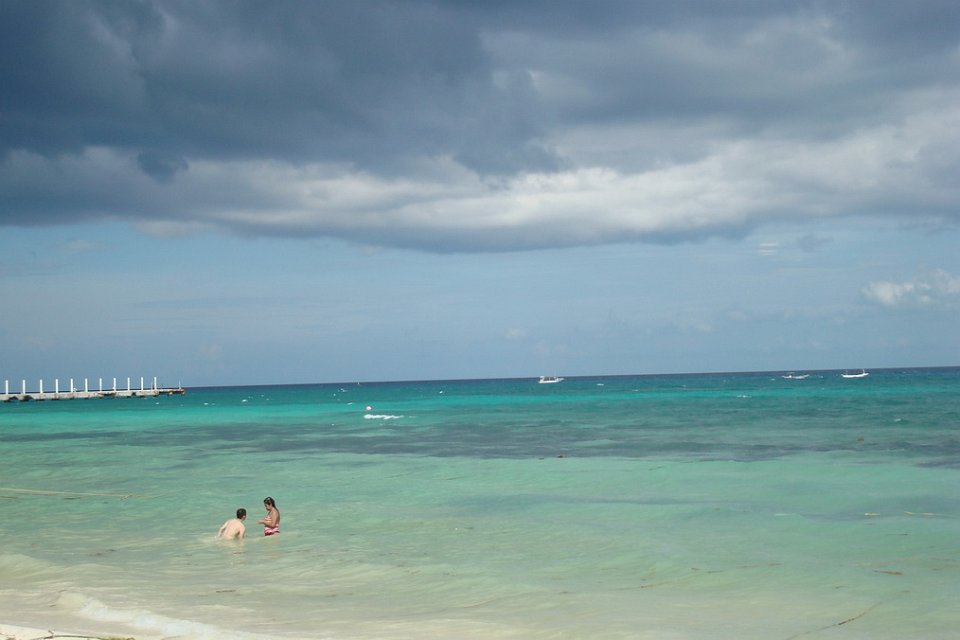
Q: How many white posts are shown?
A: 11